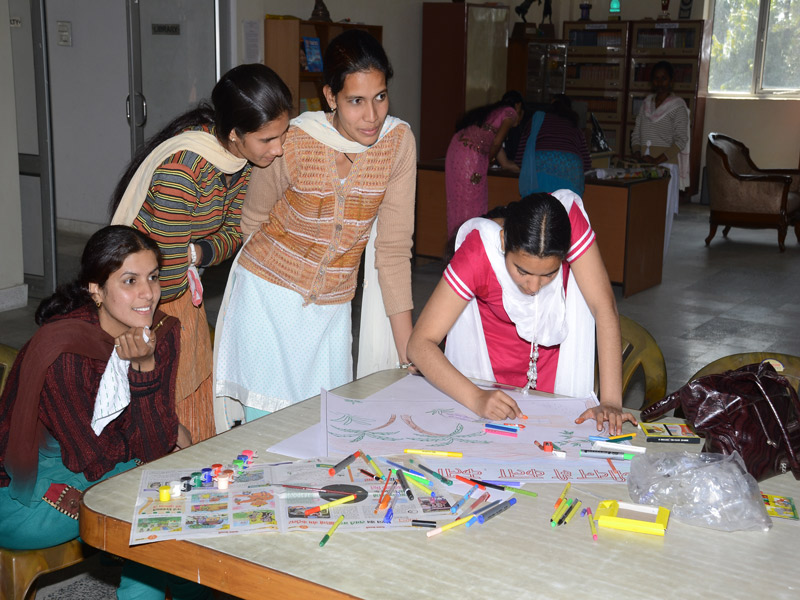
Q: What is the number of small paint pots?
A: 12